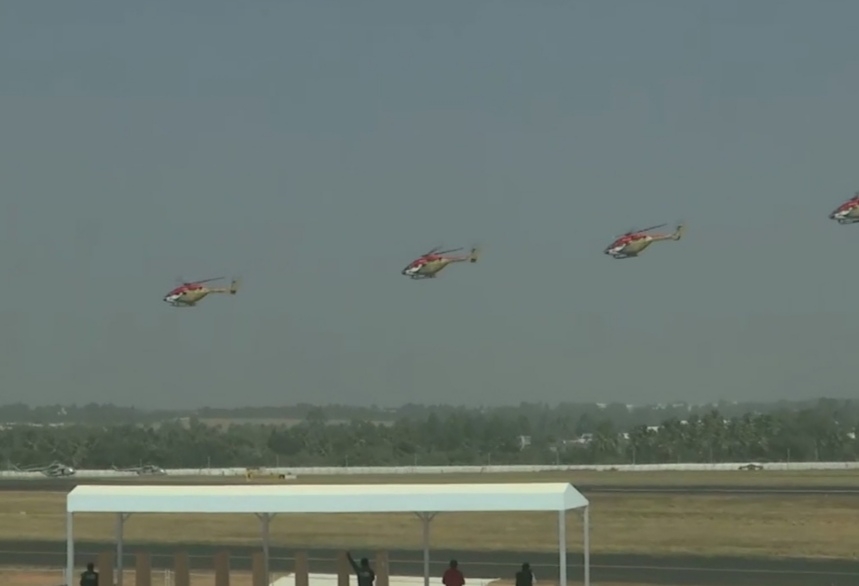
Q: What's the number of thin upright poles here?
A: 6